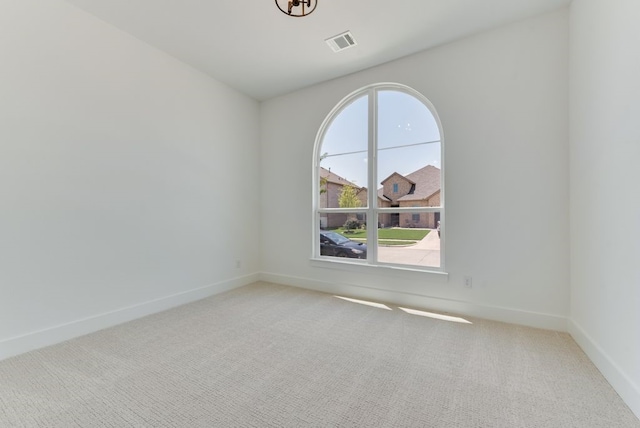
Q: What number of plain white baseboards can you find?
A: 3